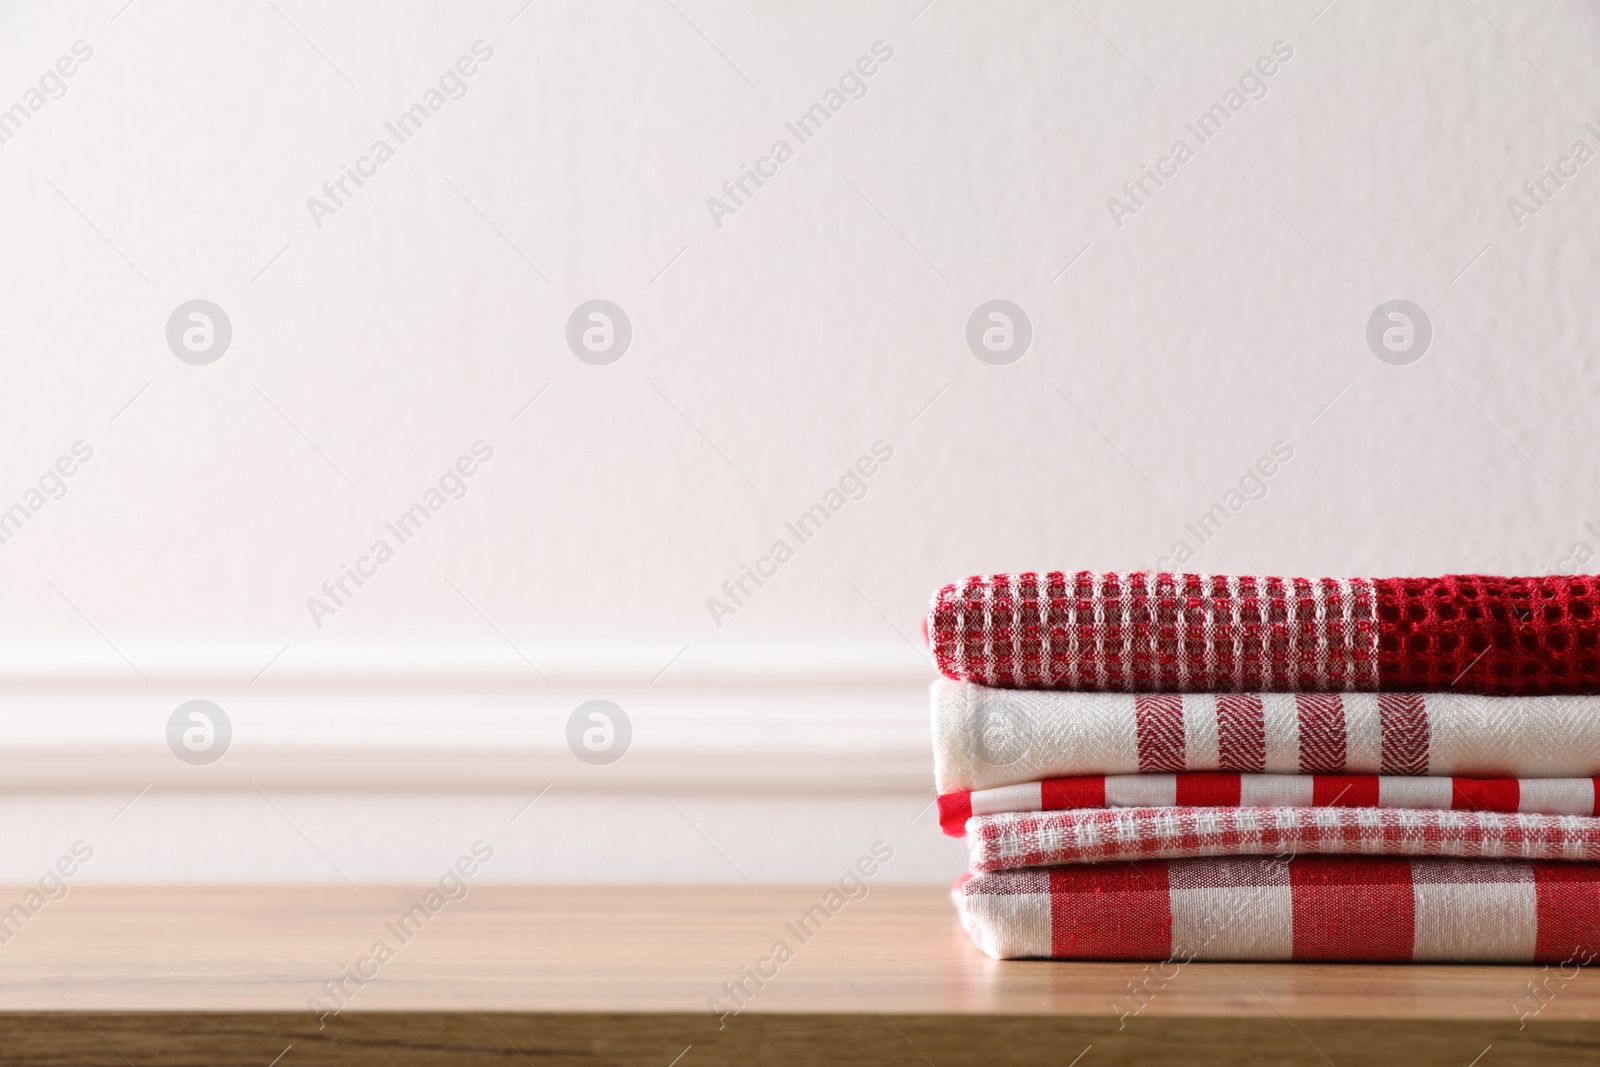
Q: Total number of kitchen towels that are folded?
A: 5